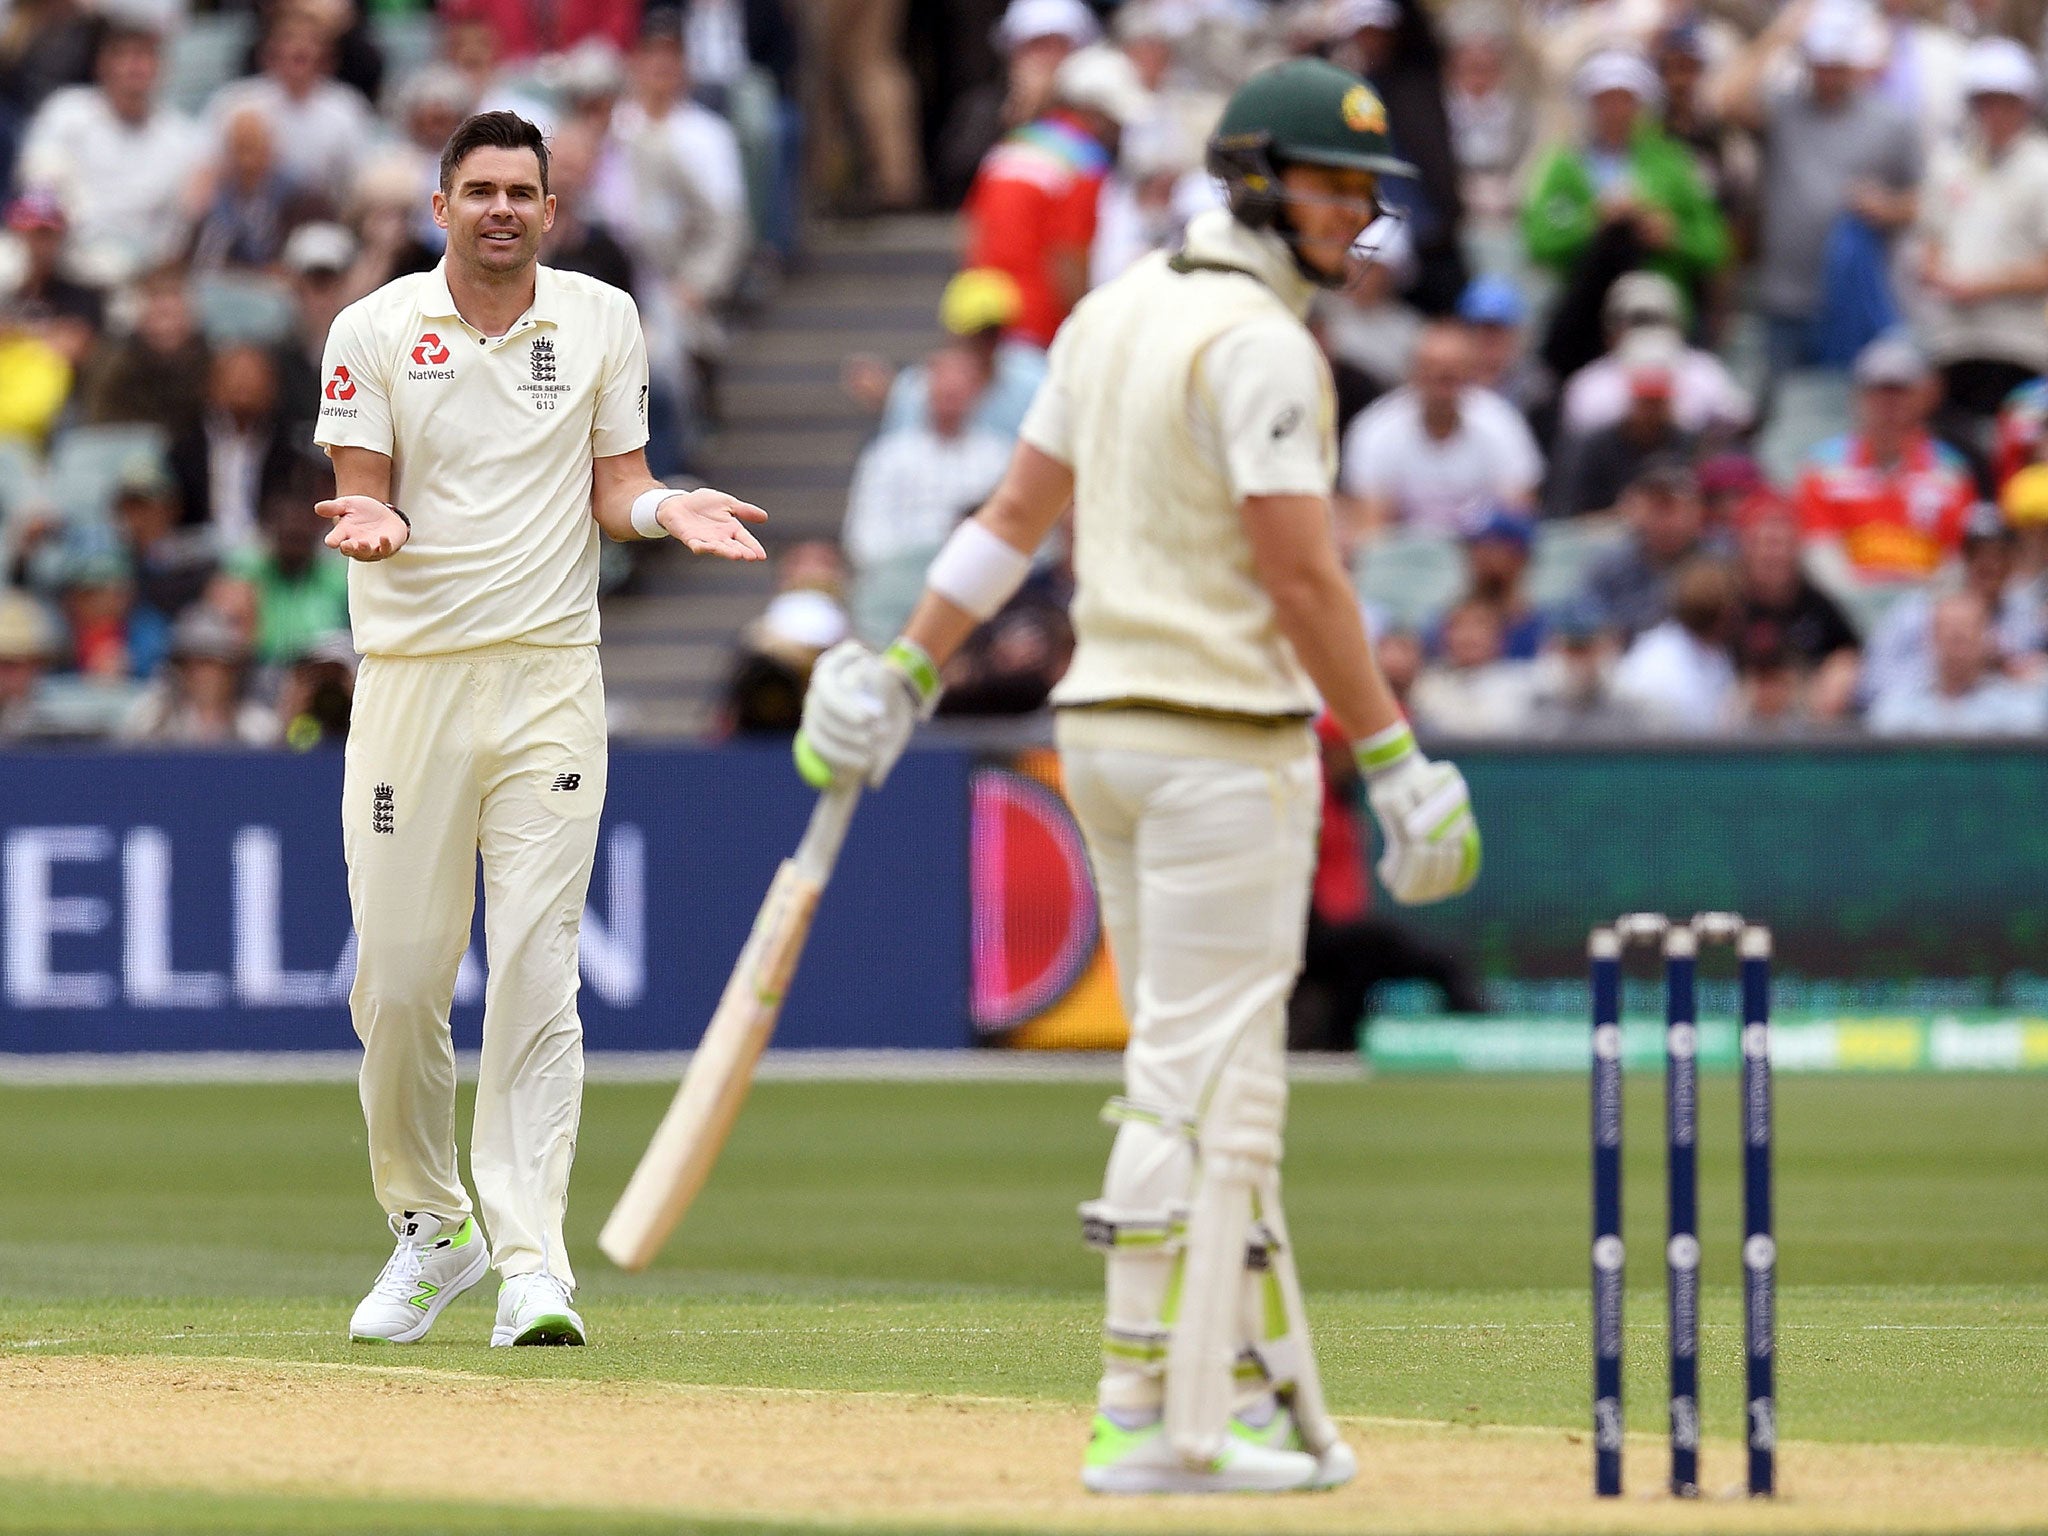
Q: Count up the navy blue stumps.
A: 3